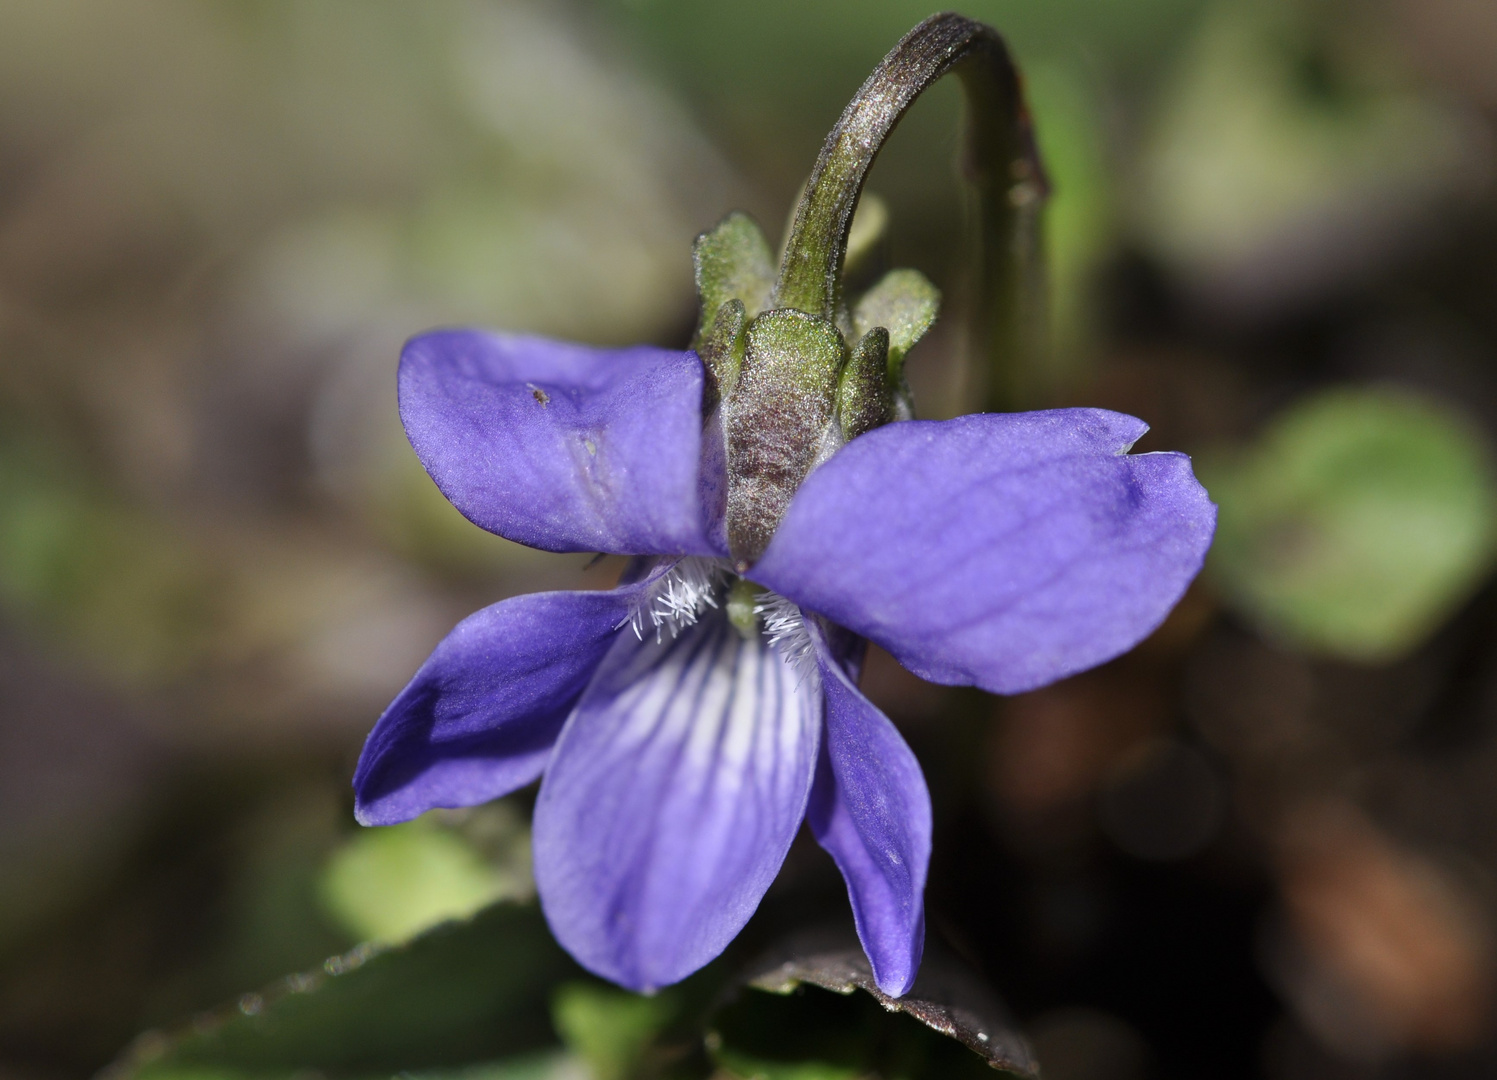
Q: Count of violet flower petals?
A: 5